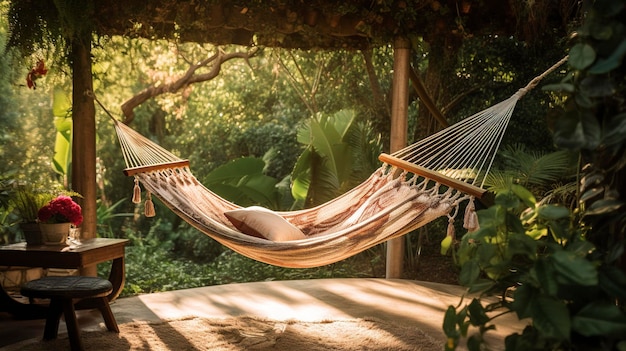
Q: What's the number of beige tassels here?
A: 4